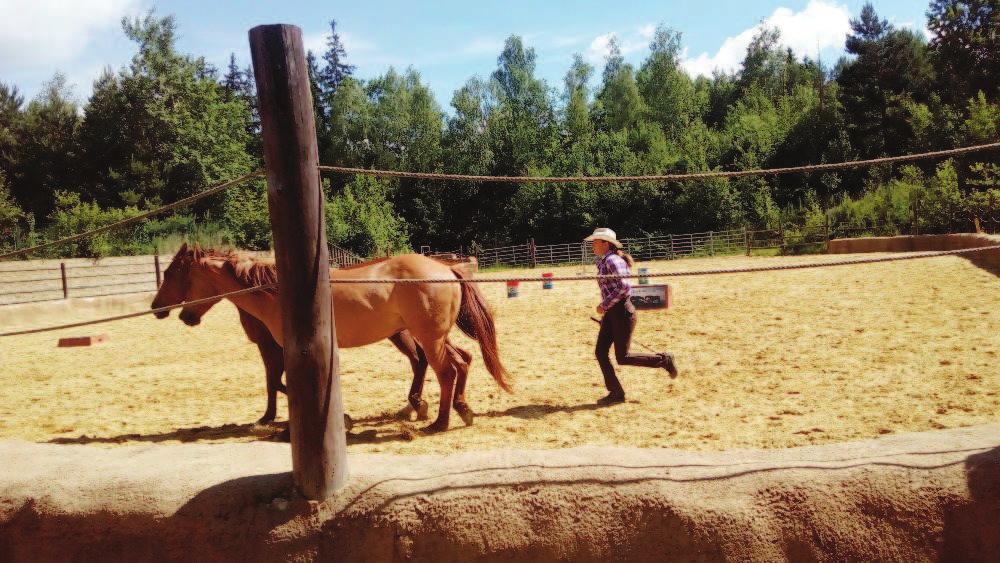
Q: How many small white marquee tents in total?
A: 0